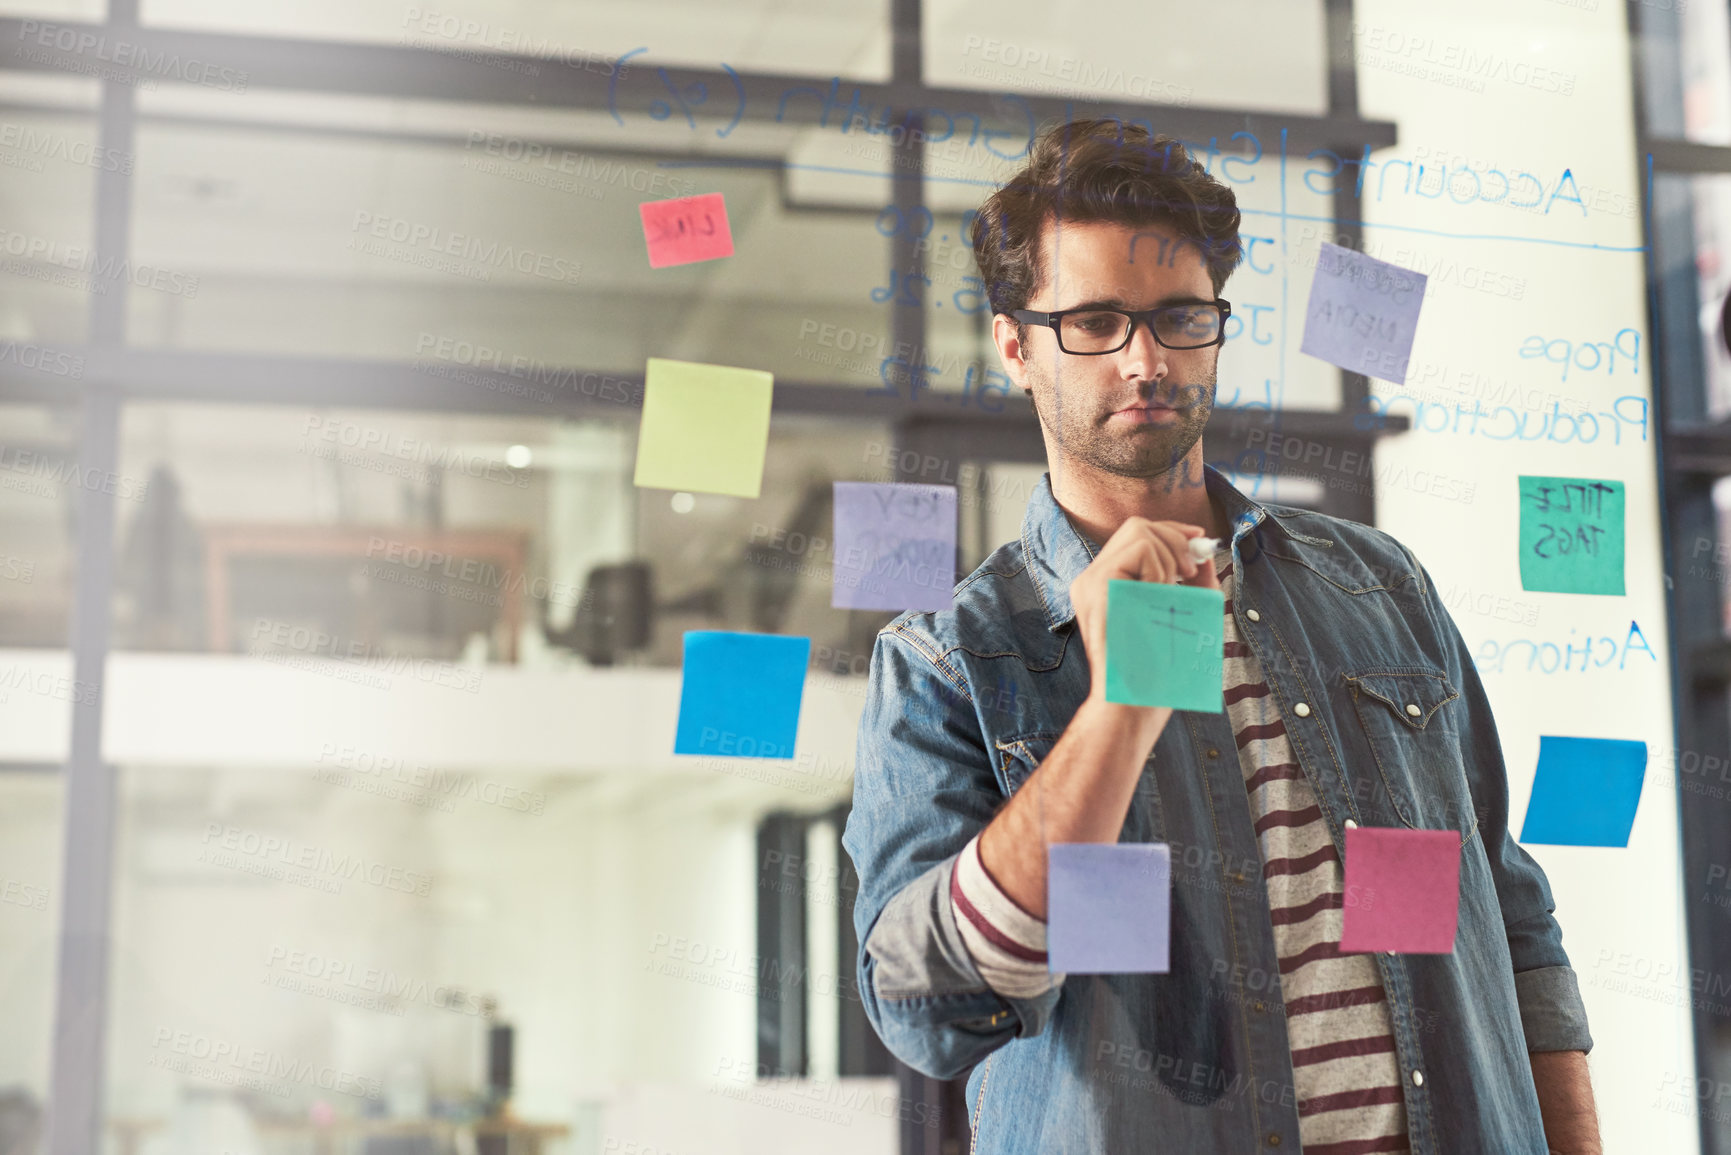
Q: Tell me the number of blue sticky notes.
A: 2